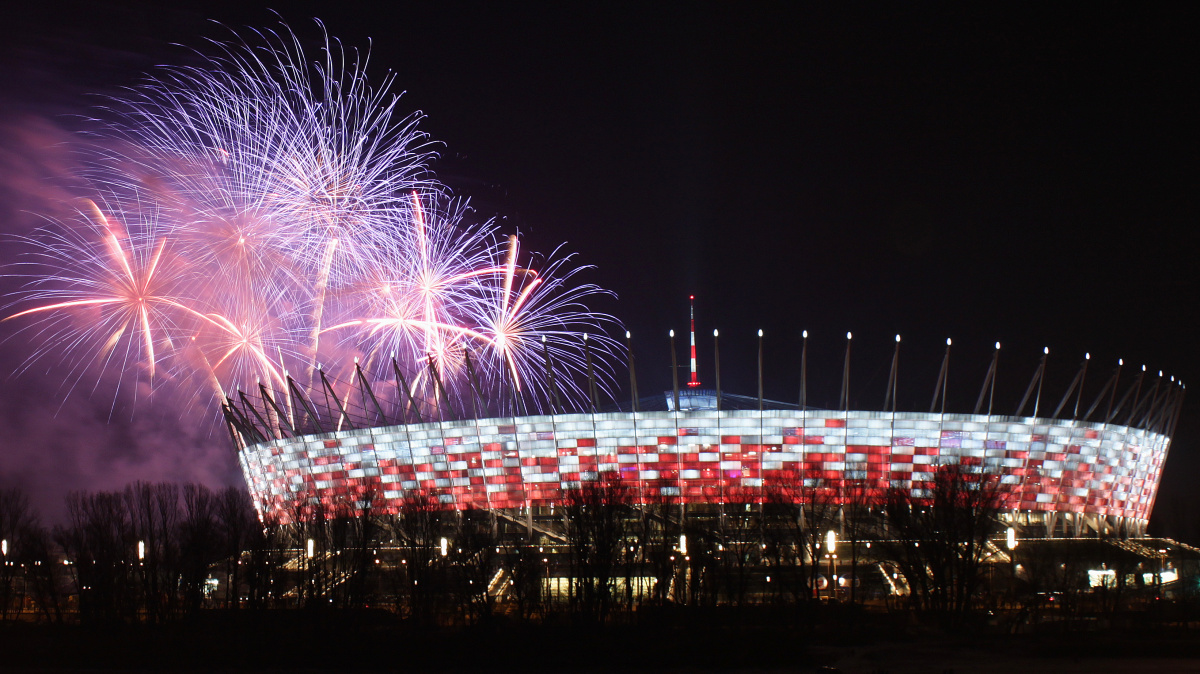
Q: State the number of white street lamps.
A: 7